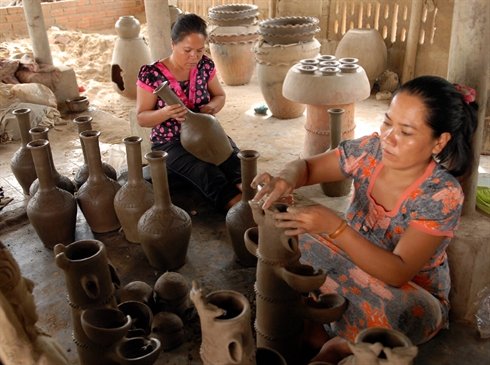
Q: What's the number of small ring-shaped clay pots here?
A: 7